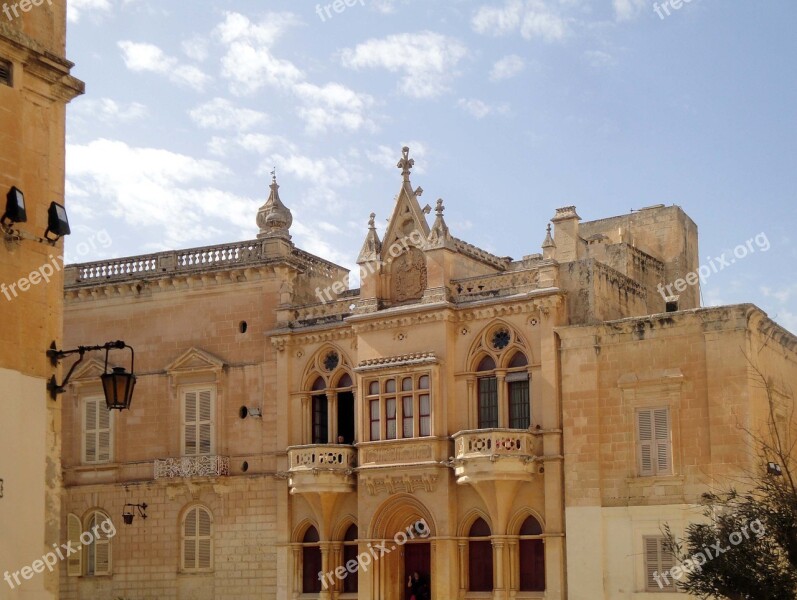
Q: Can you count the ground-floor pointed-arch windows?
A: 4